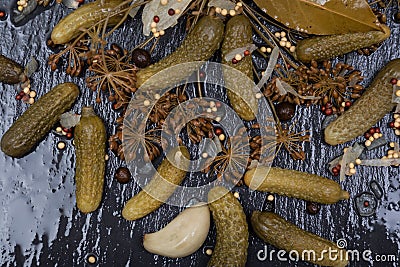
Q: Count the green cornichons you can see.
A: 12